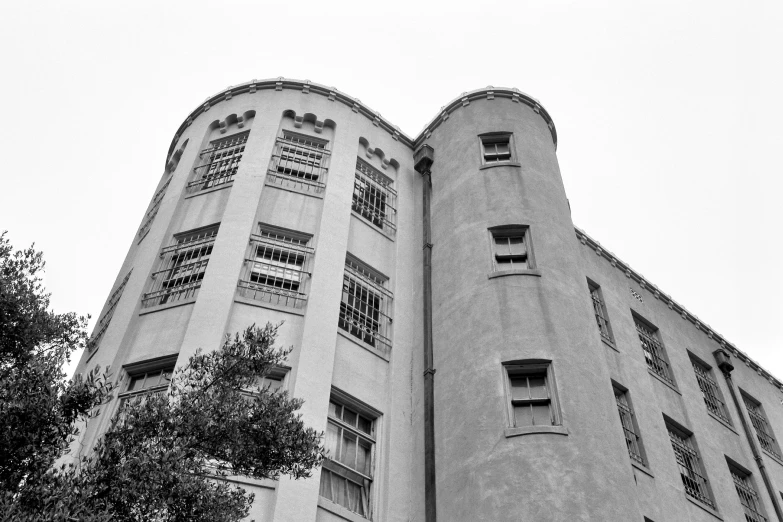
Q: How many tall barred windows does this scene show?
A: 15